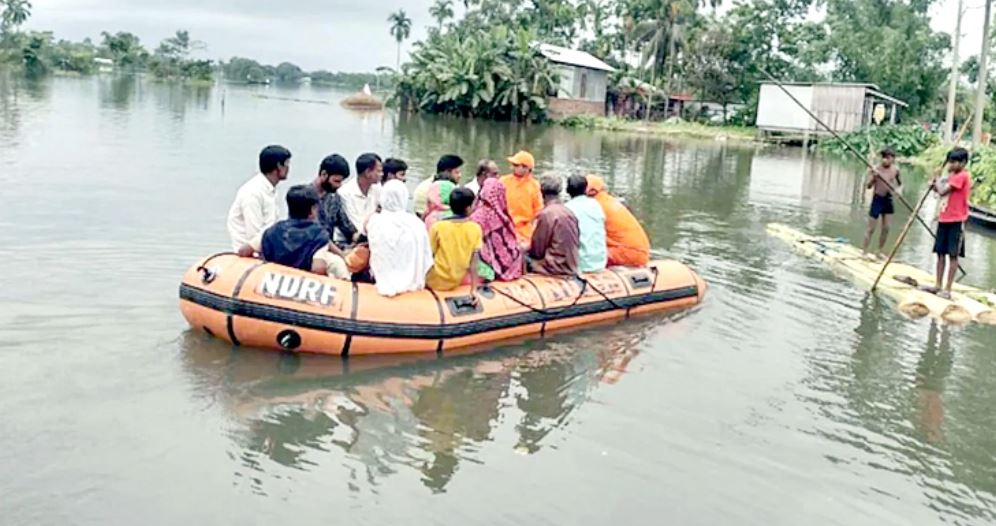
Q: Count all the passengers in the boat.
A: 15